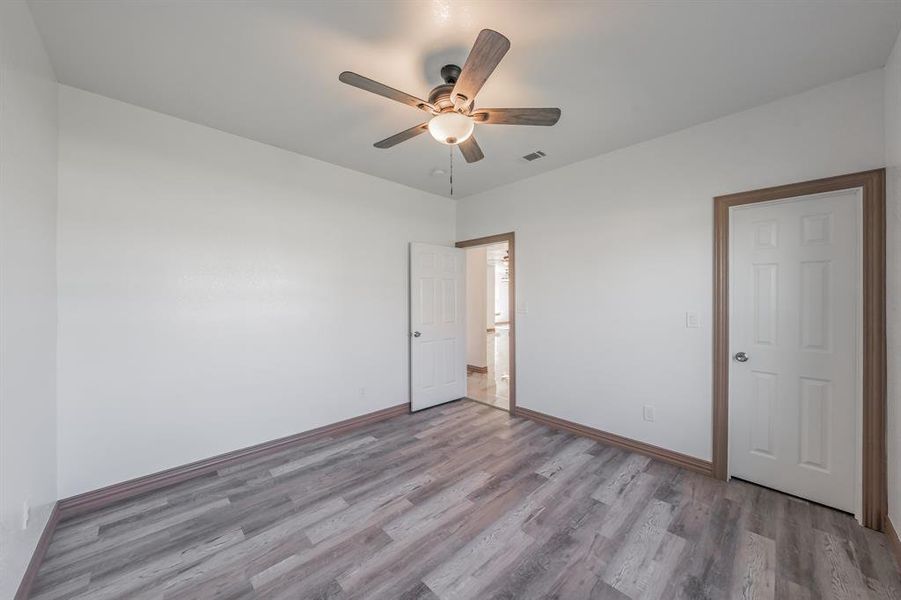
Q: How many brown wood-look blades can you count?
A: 5